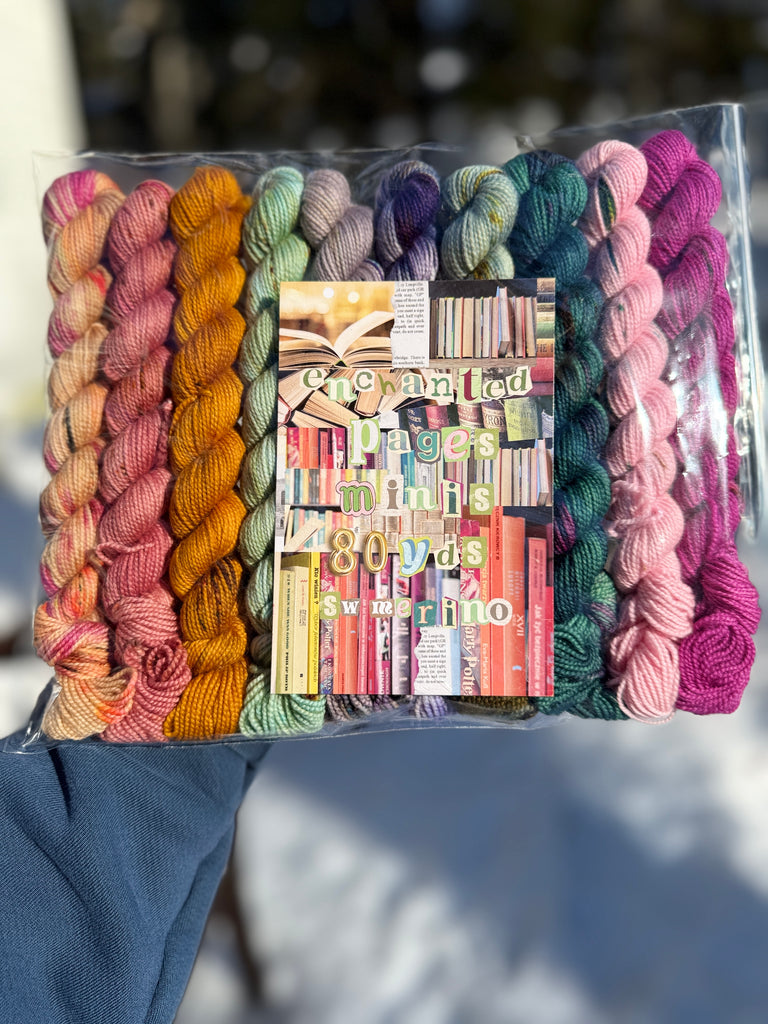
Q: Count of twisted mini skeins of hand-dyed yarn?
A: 10